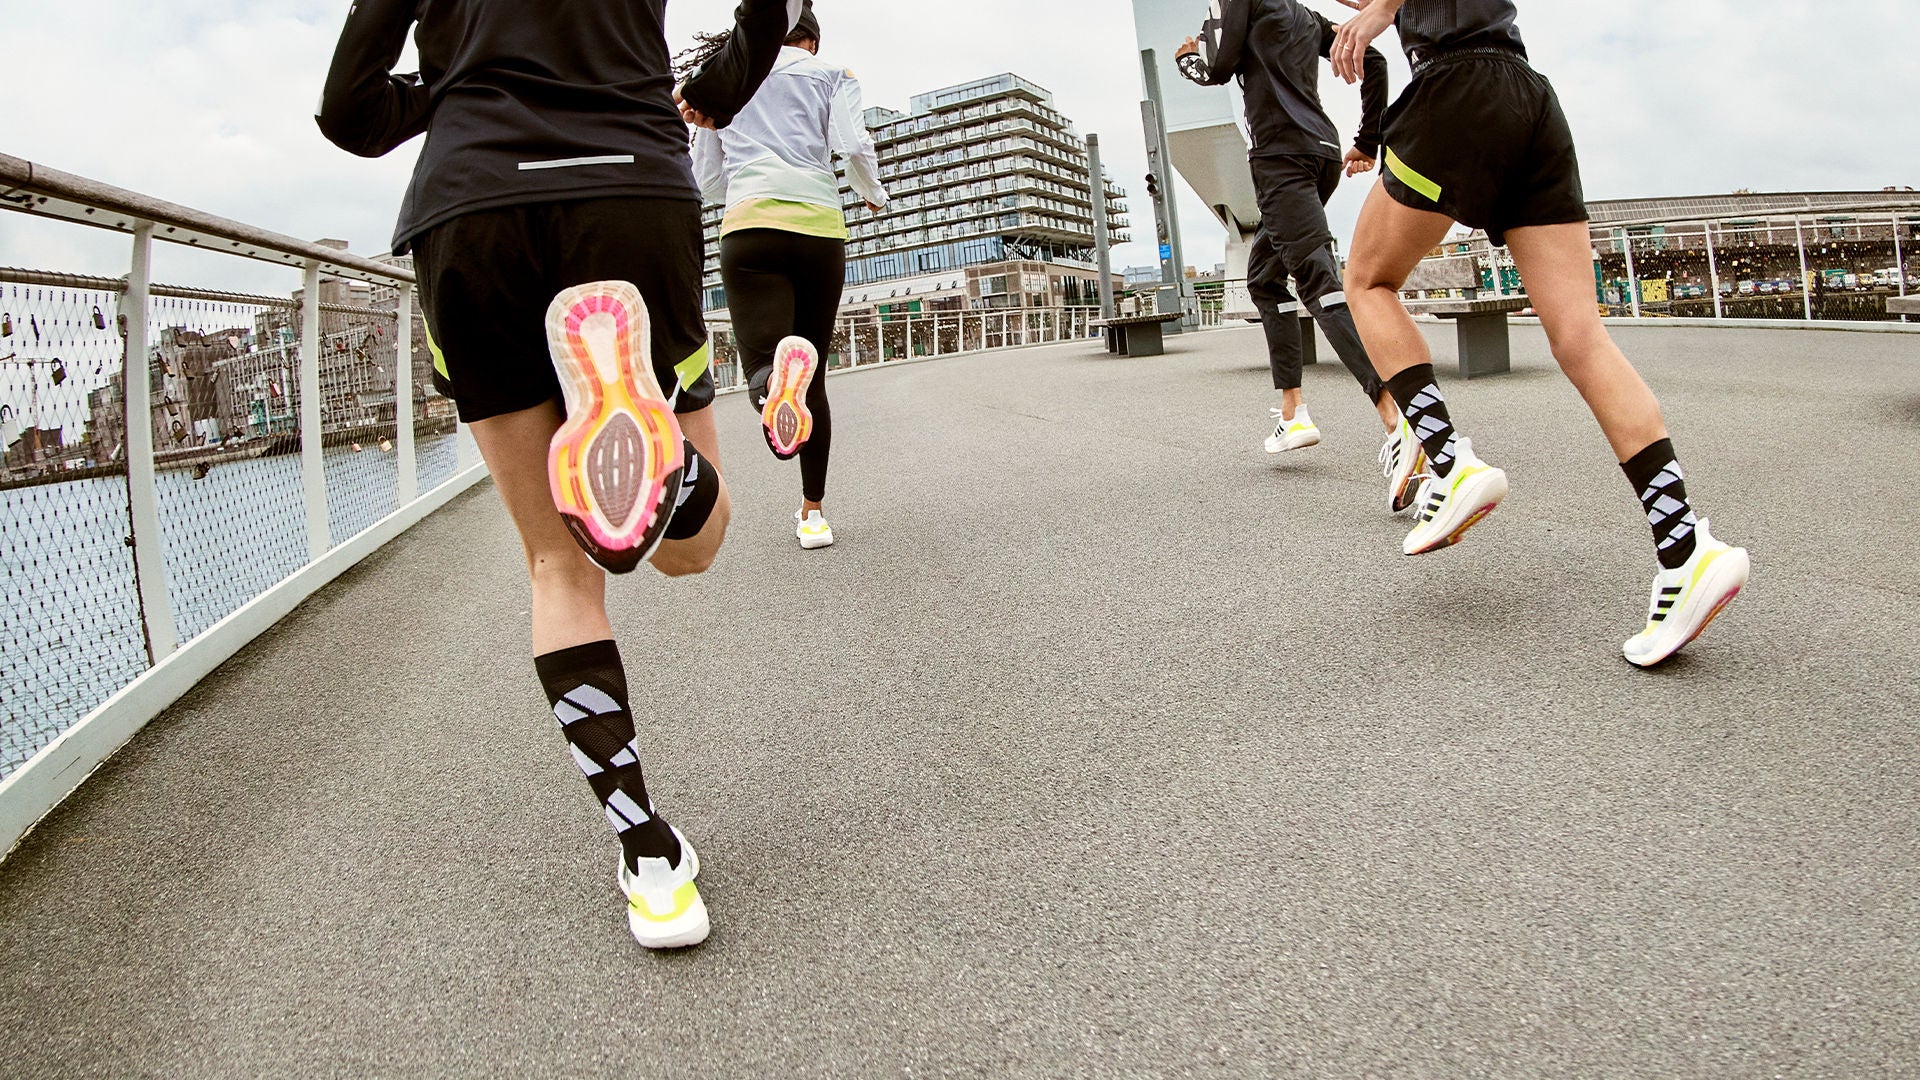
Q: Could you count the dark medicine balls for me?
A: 0